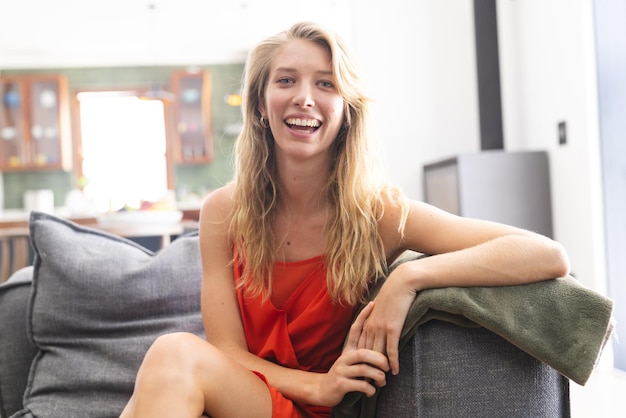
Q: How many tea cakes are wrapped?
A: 0